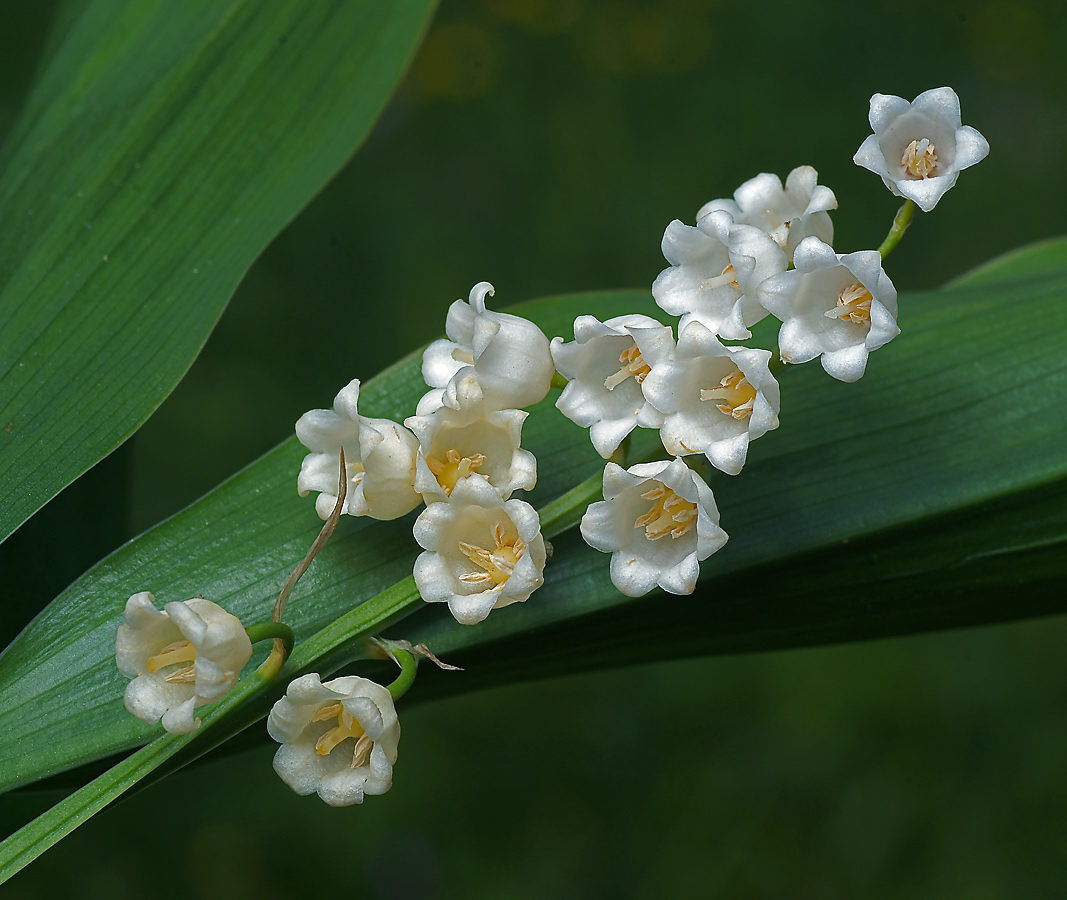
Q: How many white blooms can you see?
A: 13